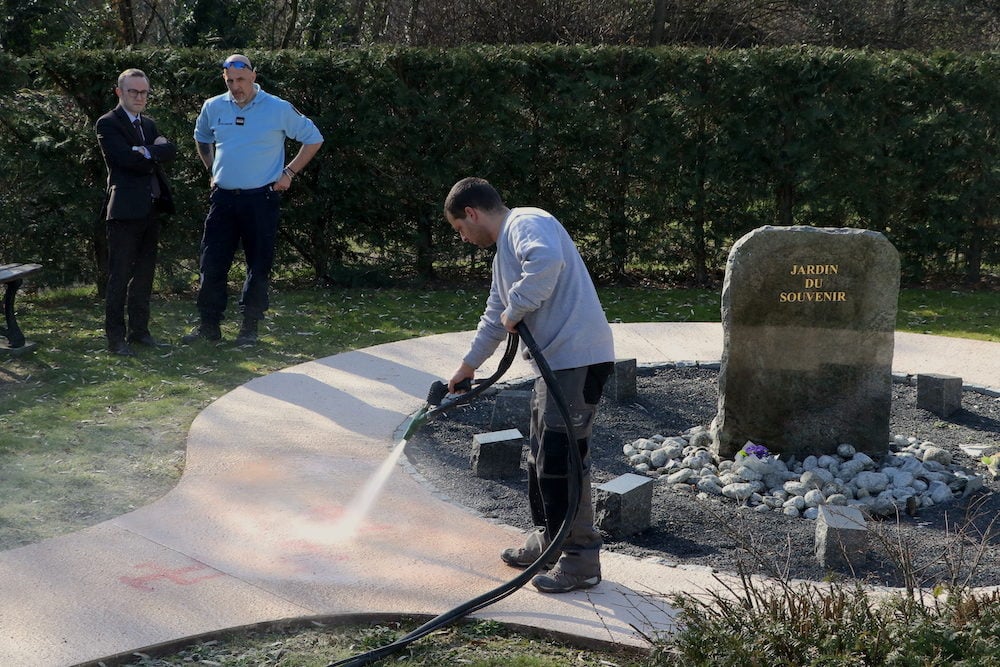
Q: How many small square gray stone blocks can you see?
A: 6